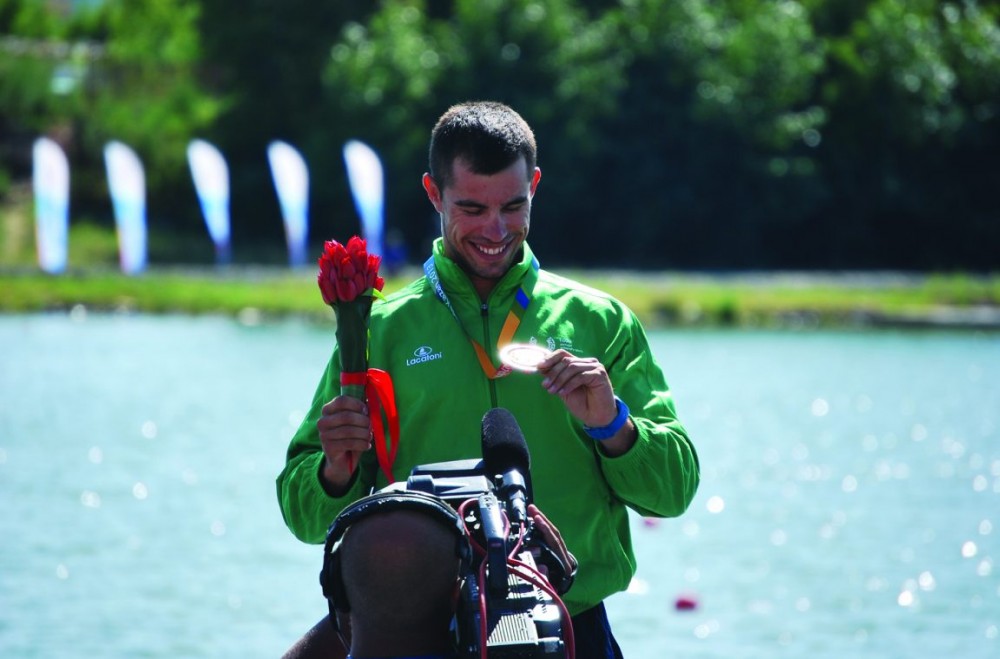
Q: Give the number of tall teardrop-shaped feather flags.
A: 5